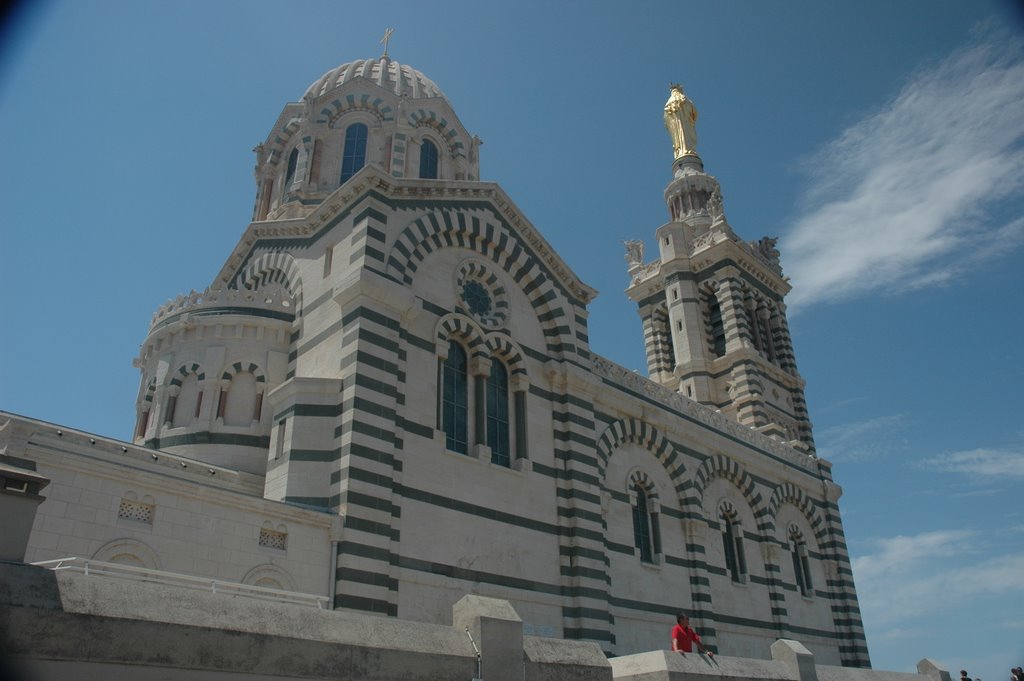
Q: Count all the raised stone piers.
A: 3